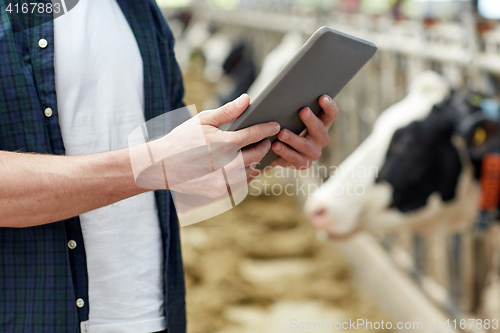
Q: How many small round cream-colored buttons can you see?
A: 4